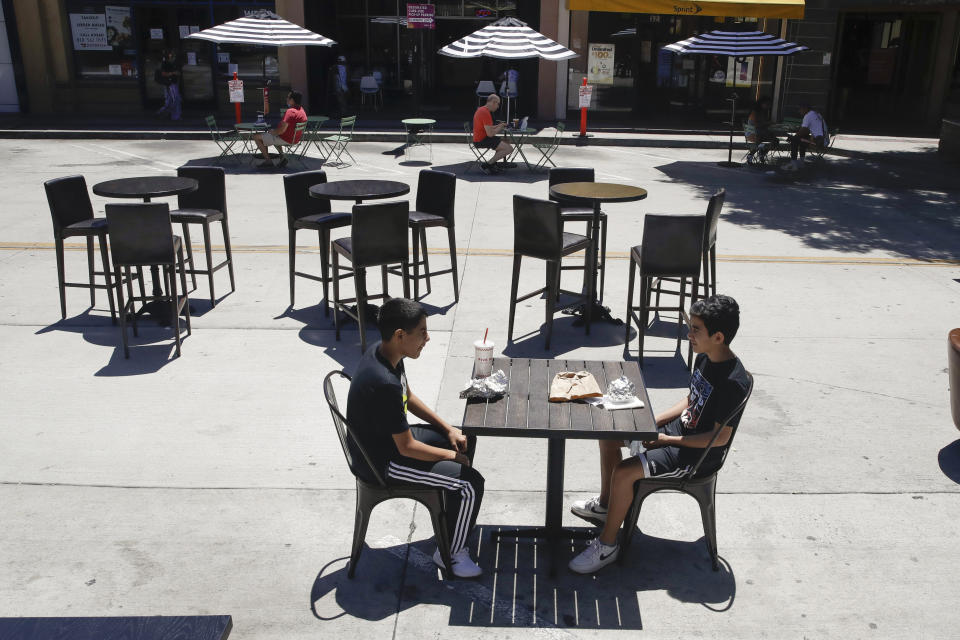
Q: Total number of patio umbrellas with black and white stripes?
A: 3